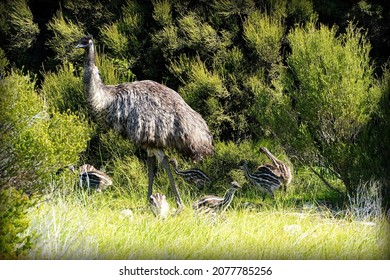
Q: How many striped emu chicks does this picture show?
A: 6